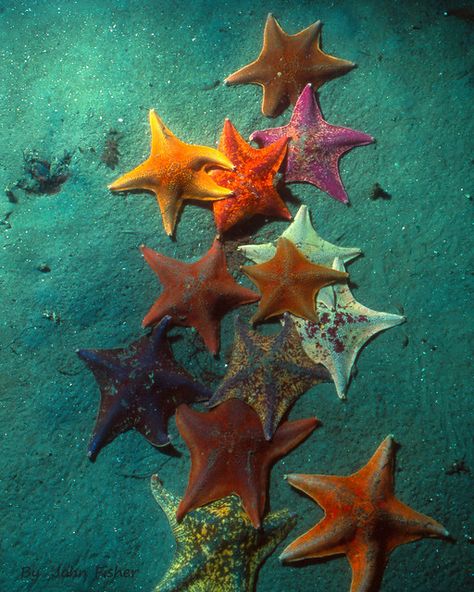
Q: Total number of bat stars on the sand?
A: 13